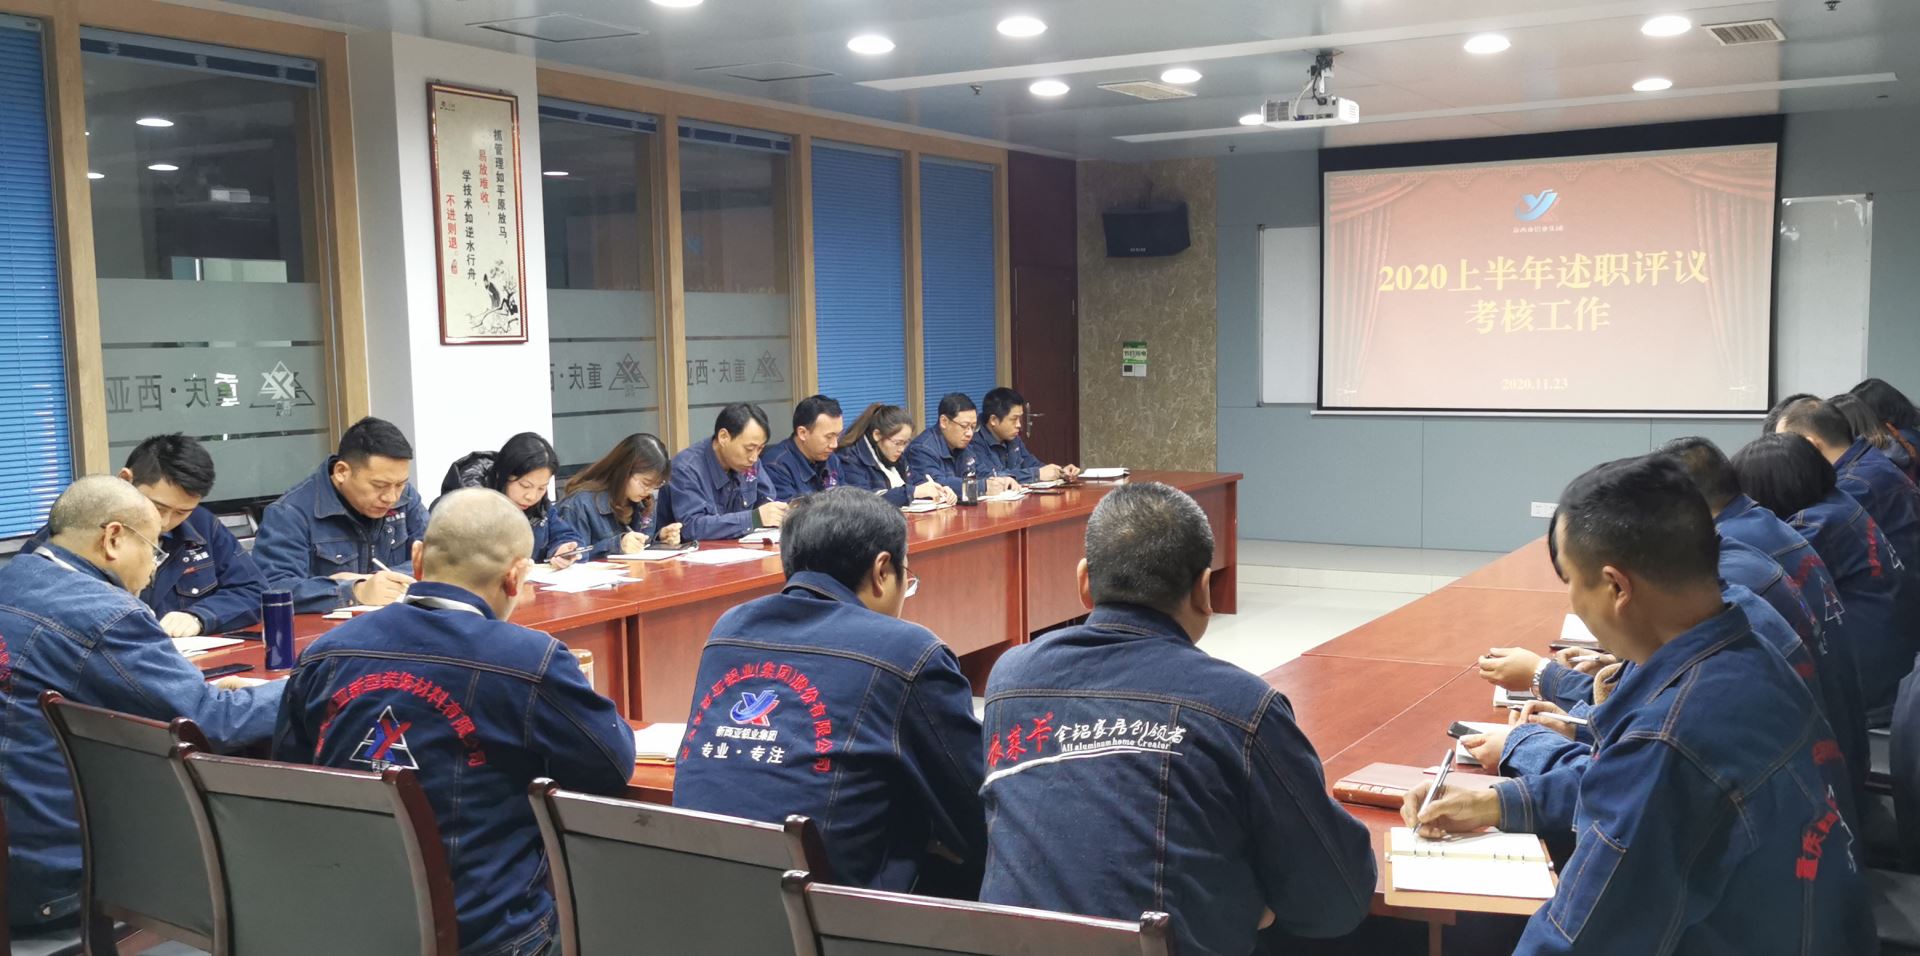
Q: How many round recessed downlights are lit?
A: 9